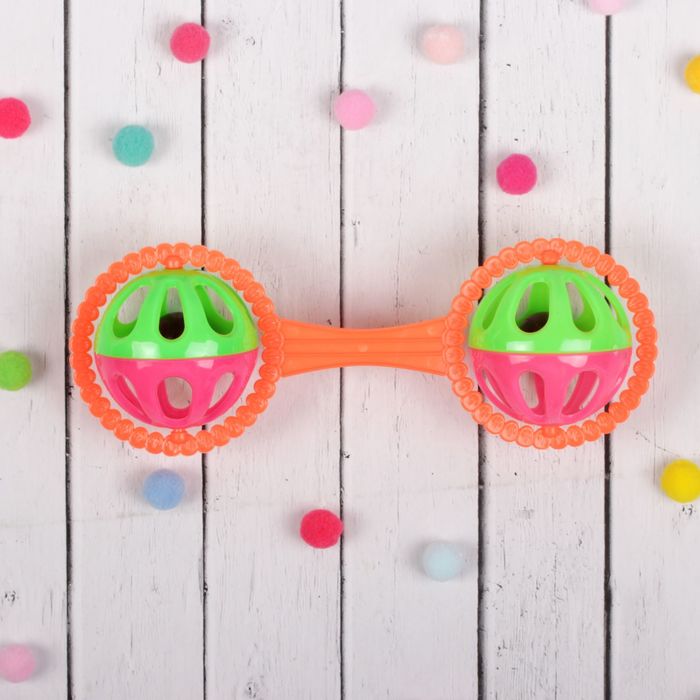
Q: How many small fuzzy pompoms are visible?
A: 14